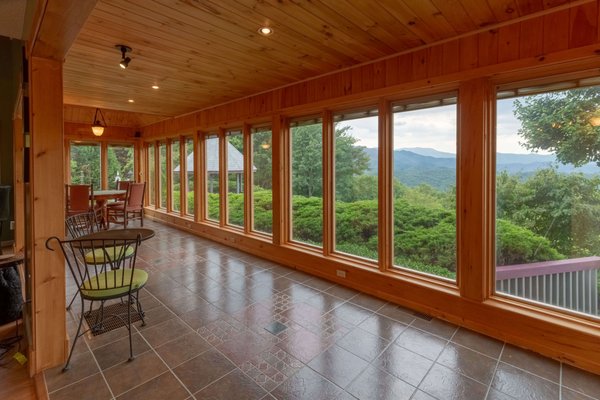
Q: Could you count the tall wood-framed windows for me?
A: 13